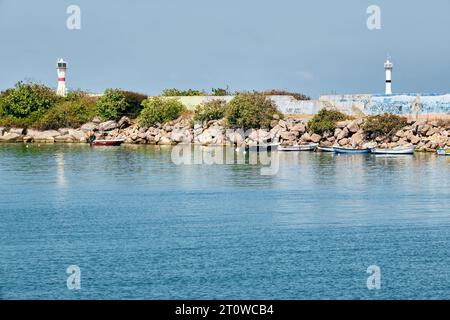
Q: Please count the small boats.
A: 7